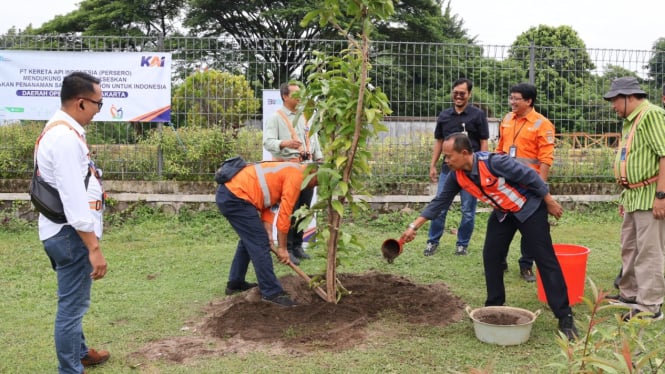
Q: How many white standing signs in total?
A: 1